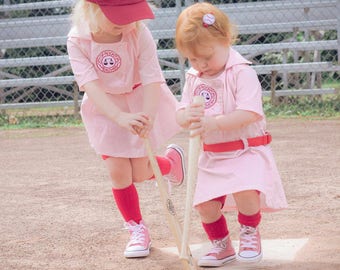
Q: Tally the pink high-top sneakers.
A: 4